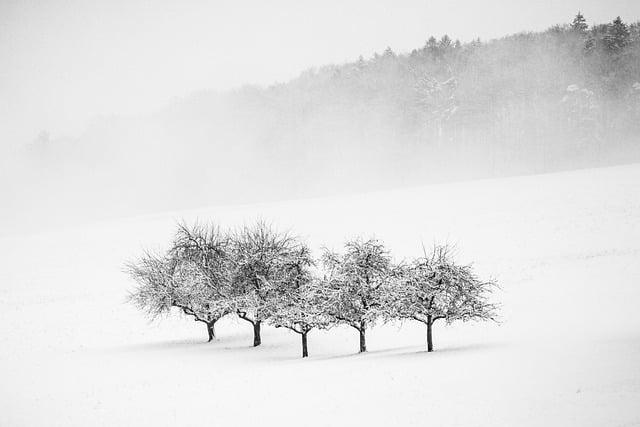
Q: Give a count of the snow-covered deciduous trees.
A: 5